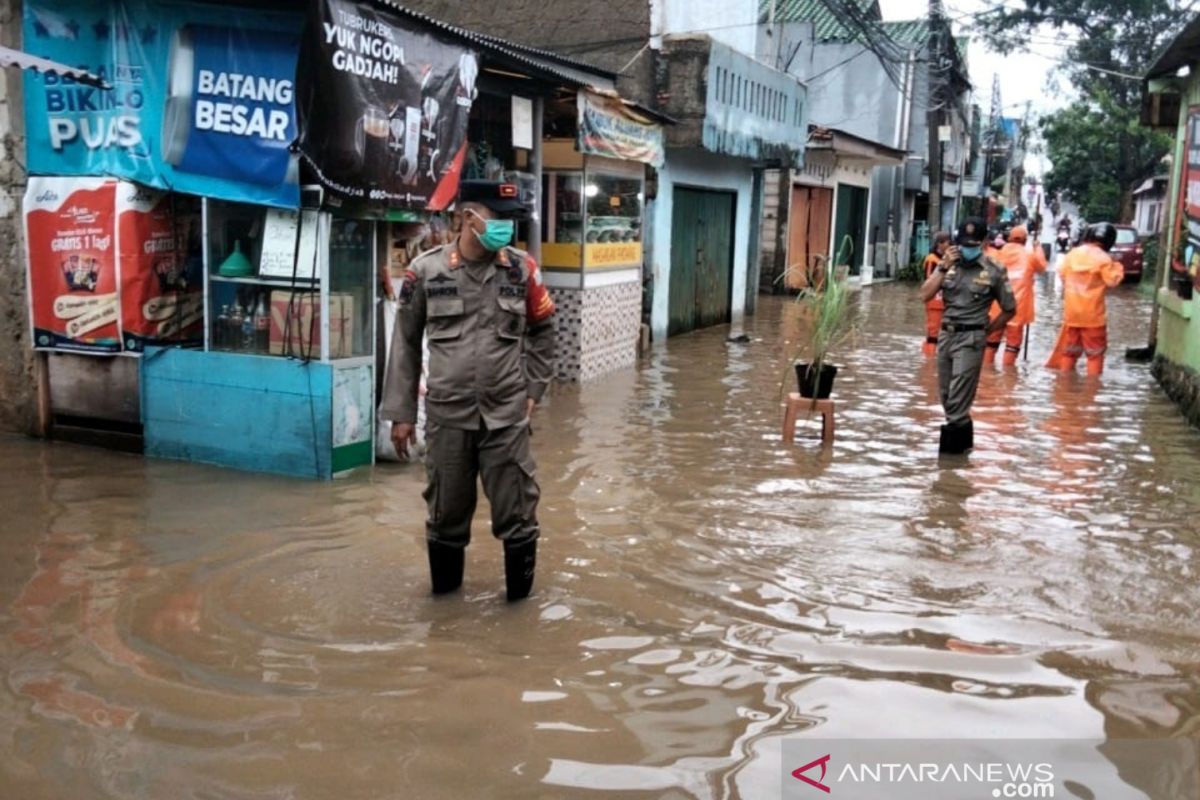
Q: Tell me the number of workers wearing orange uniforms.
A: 3